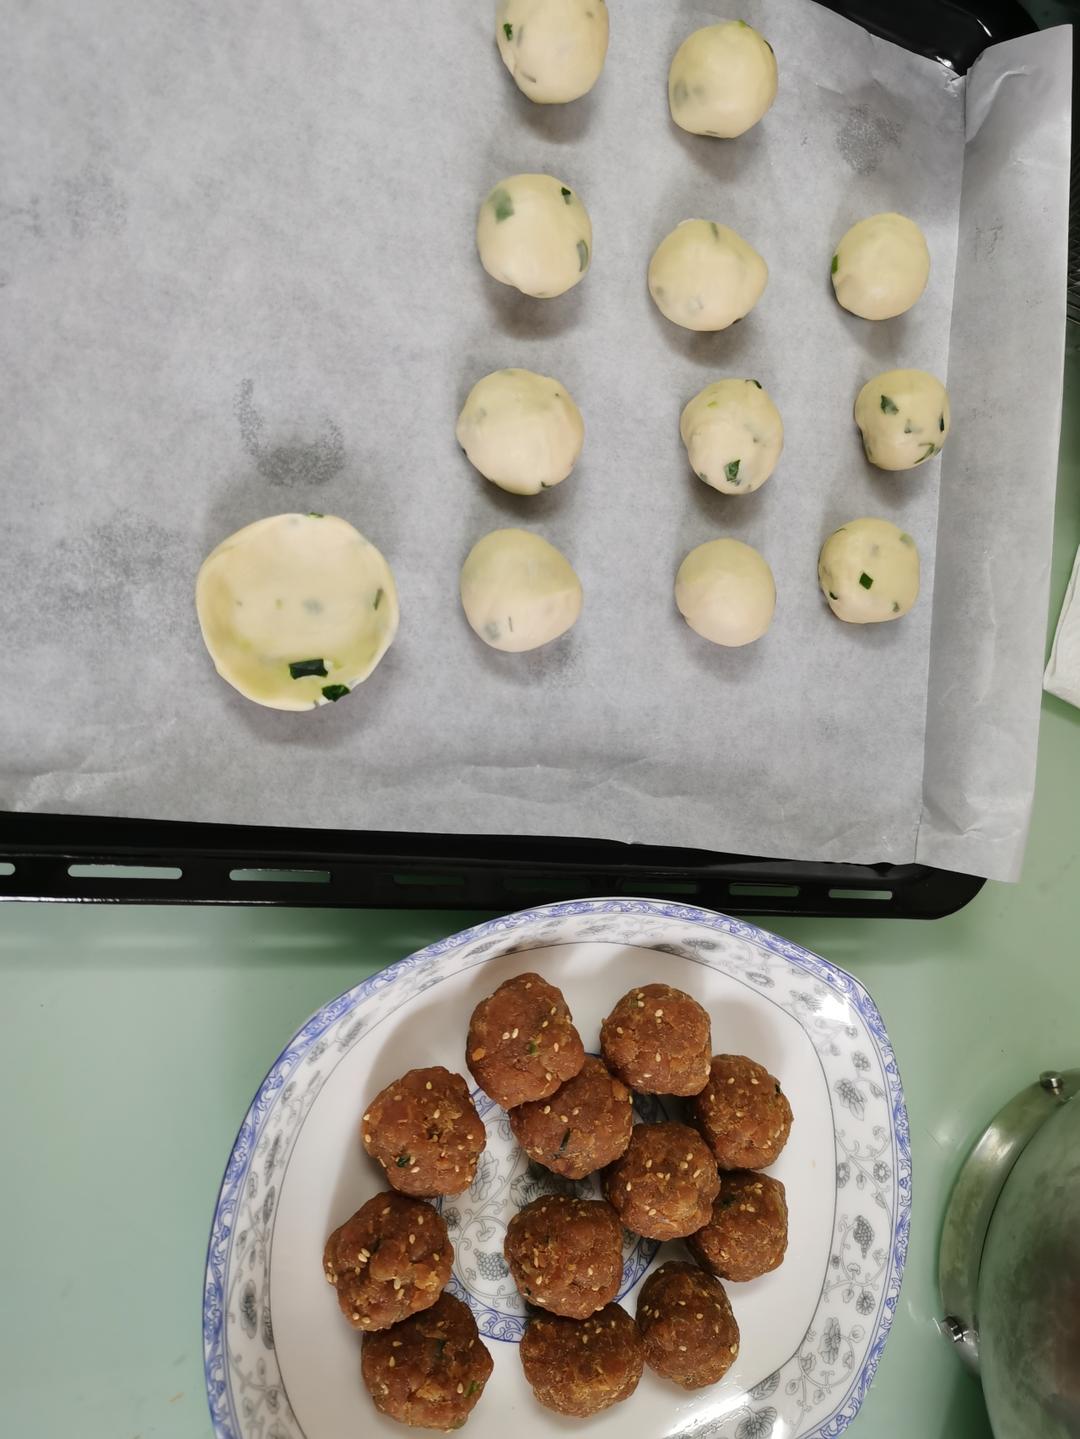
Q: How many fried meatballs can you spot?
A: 12